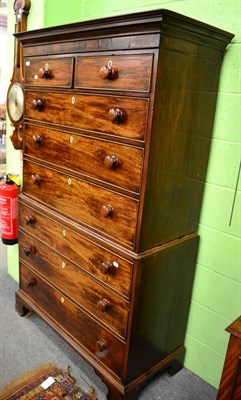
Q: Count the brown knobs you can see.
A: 14